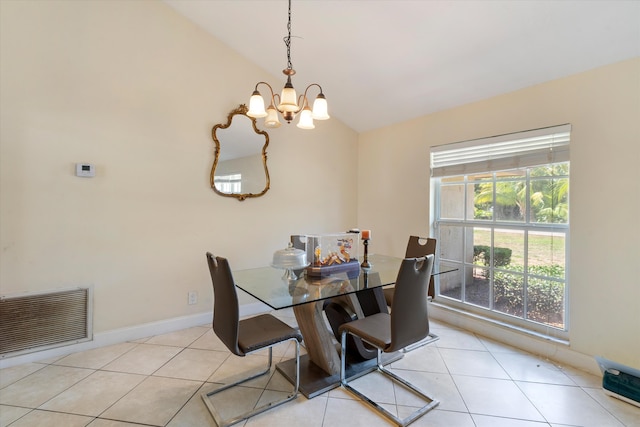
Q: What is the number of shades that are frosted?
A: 5